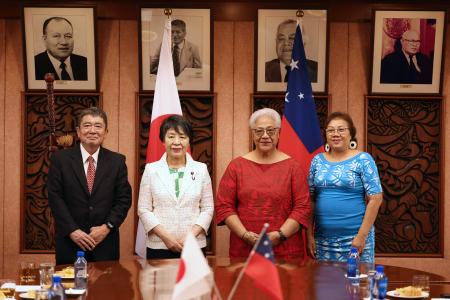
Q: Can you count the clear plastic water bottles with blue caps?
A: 4